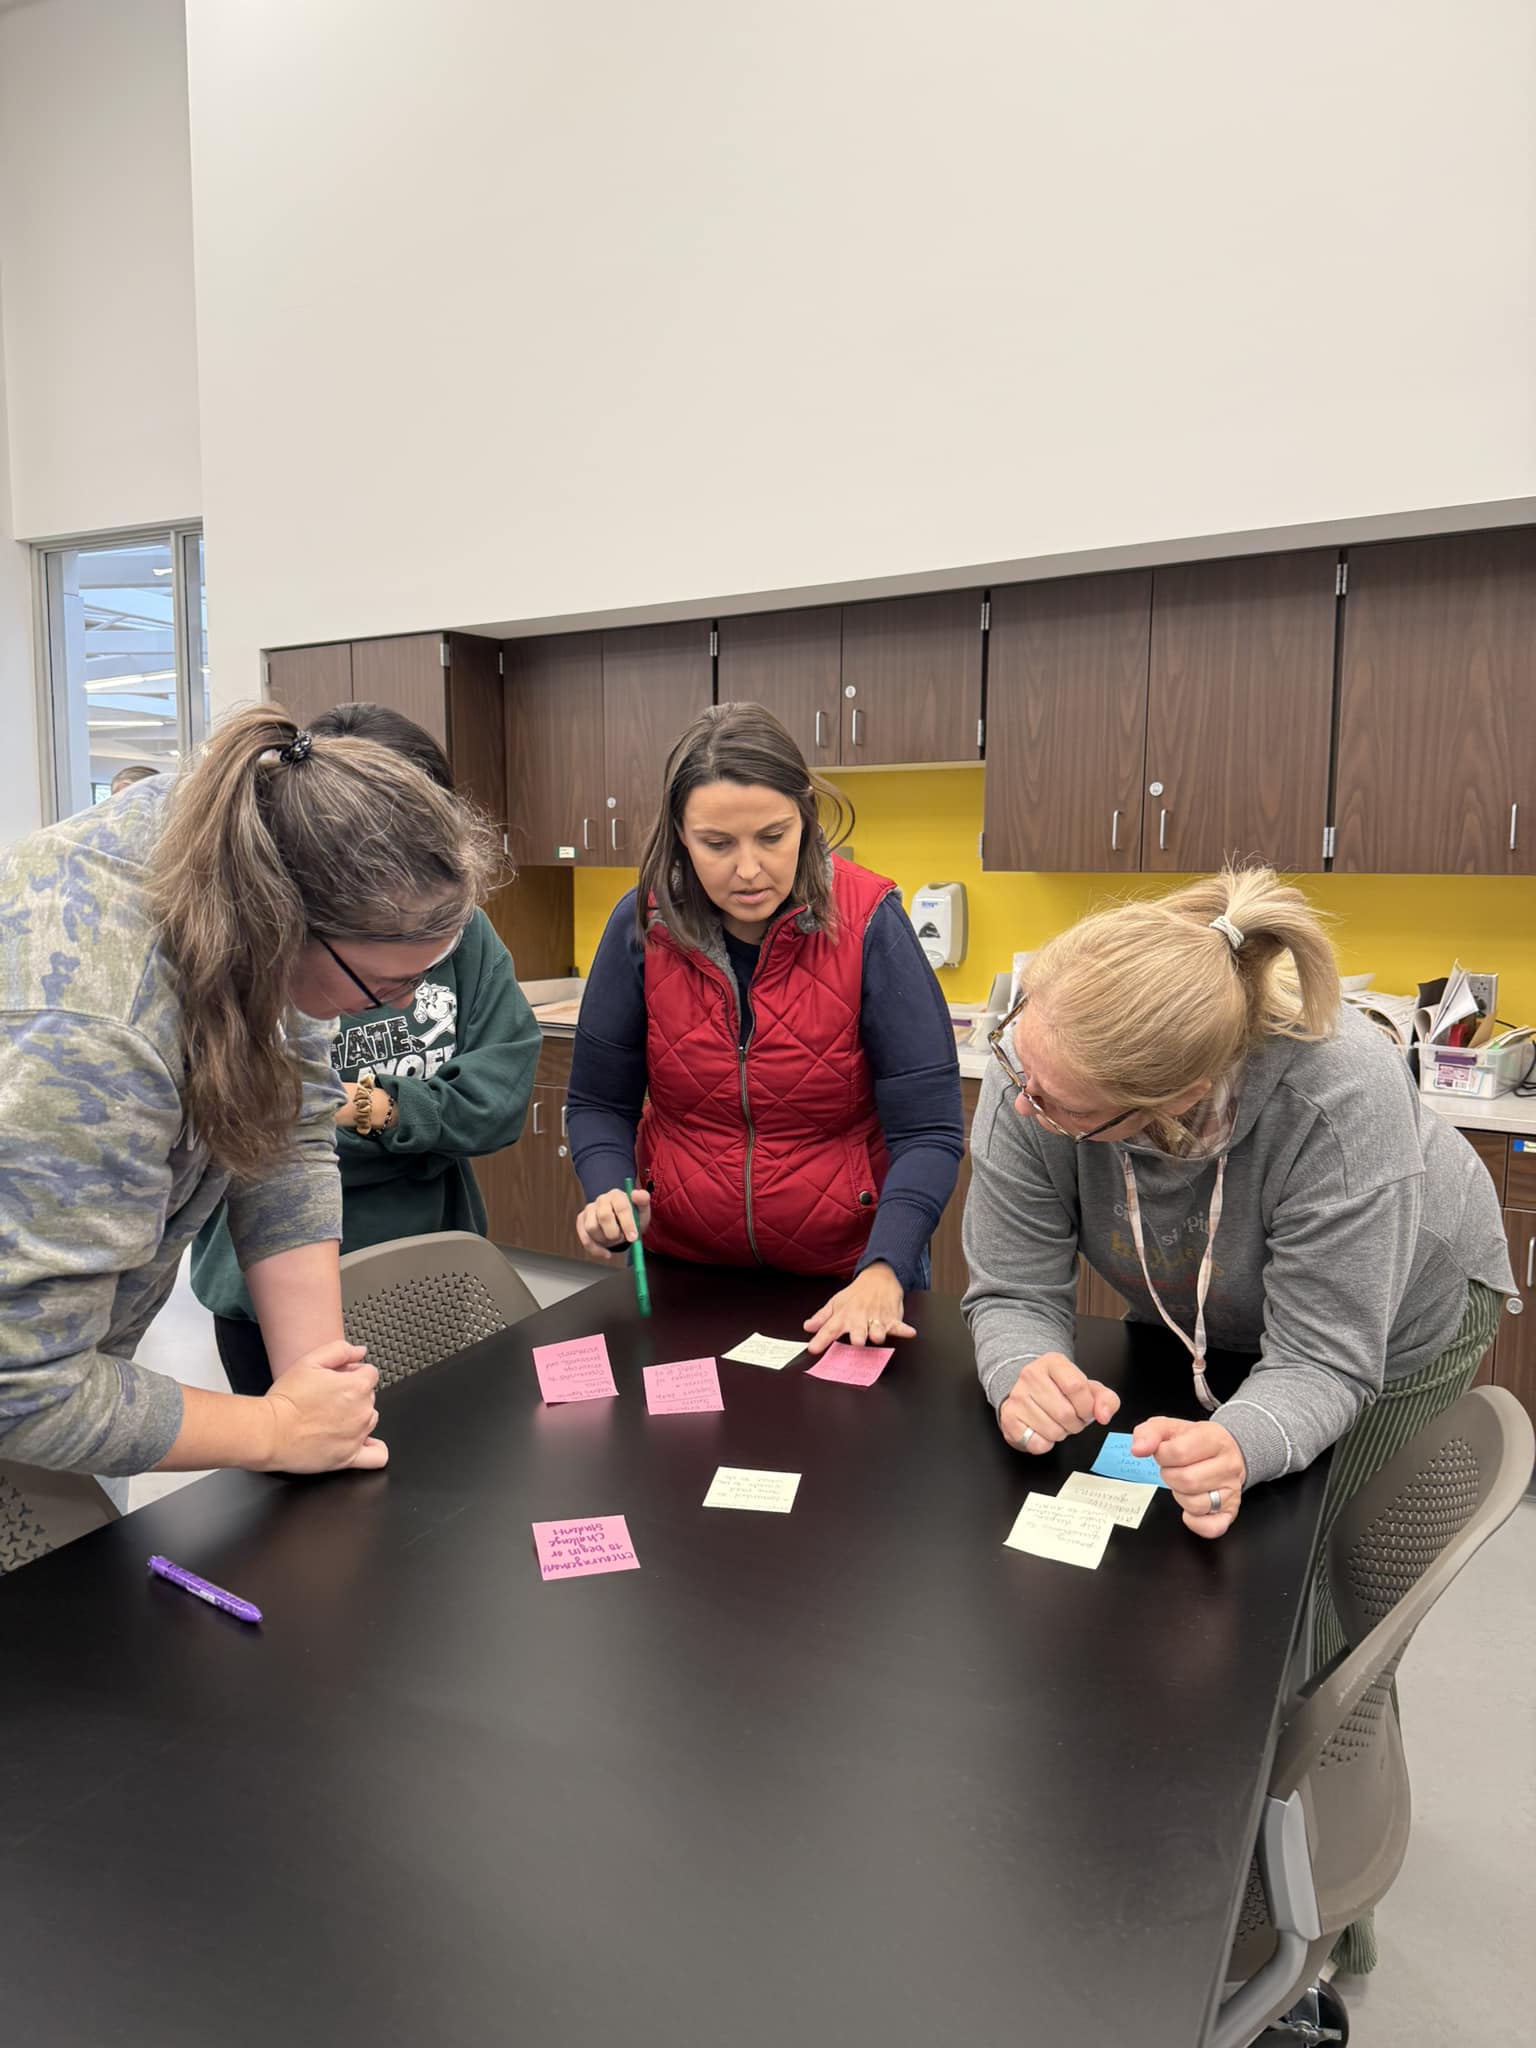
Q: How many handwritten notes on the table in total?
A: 9